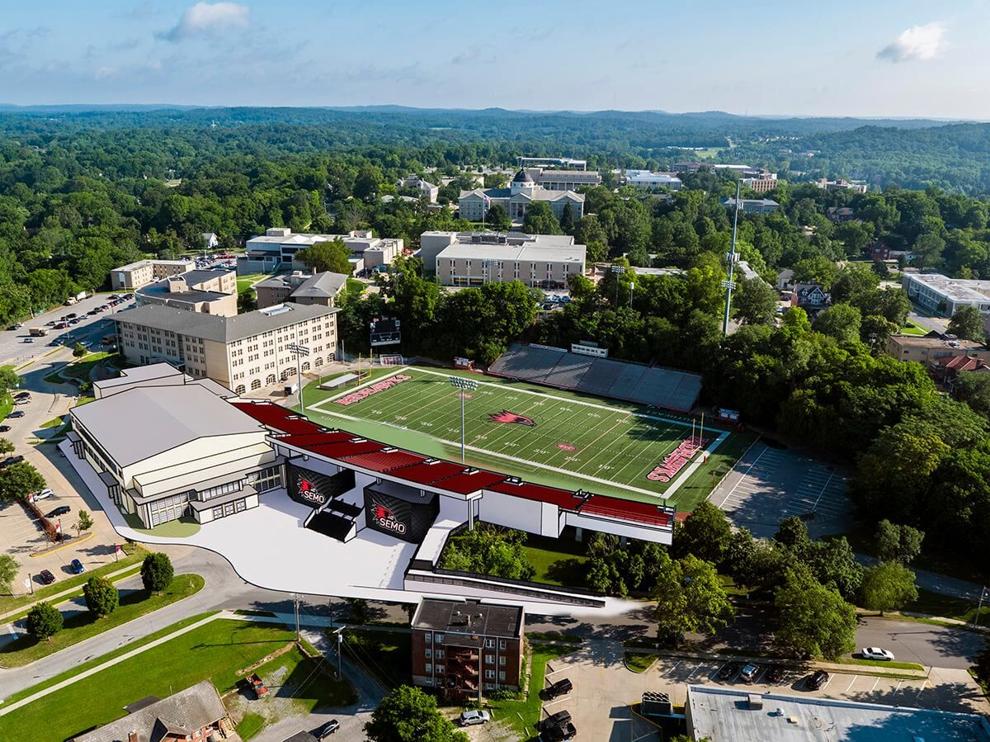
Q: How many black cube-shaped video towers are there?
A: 2